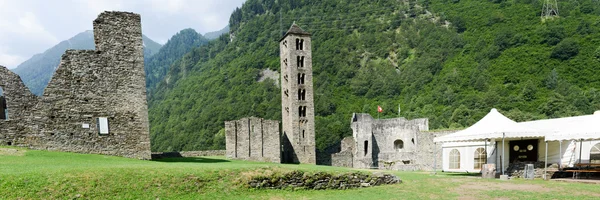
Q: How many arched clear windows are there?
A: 3